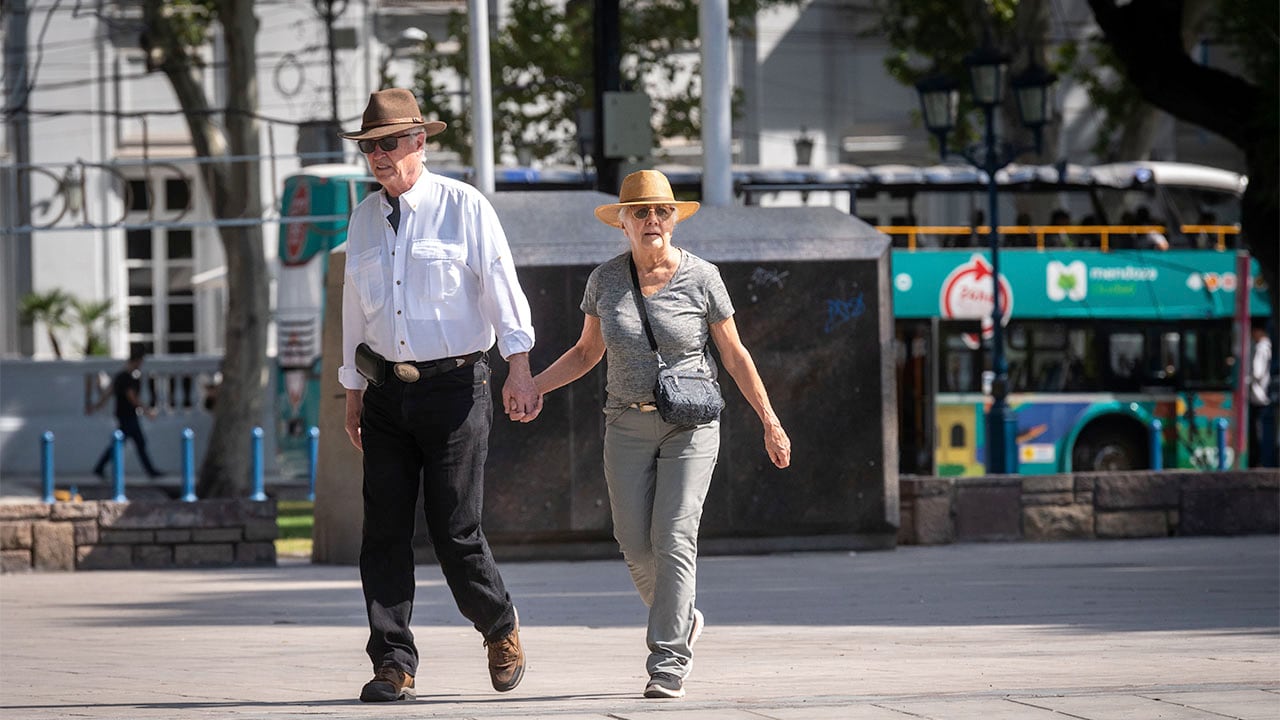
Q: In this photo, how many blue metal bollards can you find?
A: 8